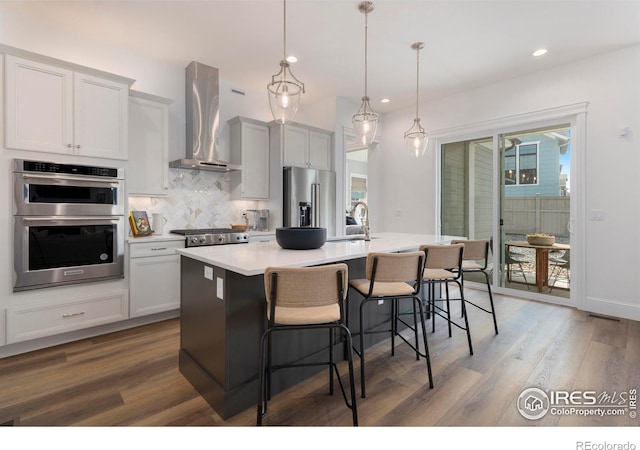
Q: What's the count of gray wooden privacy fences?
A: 1